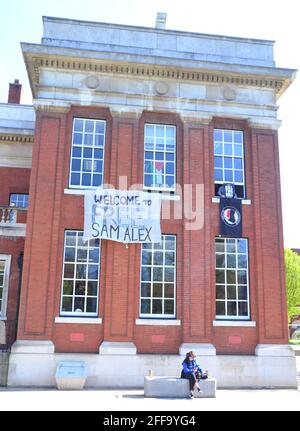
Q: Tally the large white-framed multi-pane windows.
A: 6